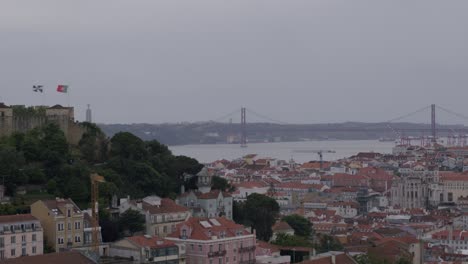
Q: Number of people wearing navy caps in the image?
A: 0